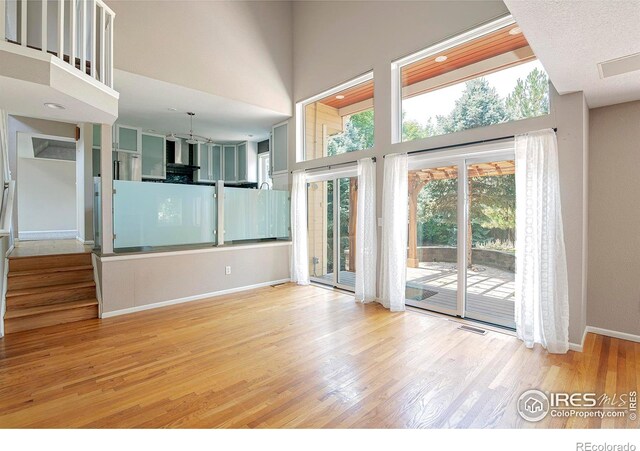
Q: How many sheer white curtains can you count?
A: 4